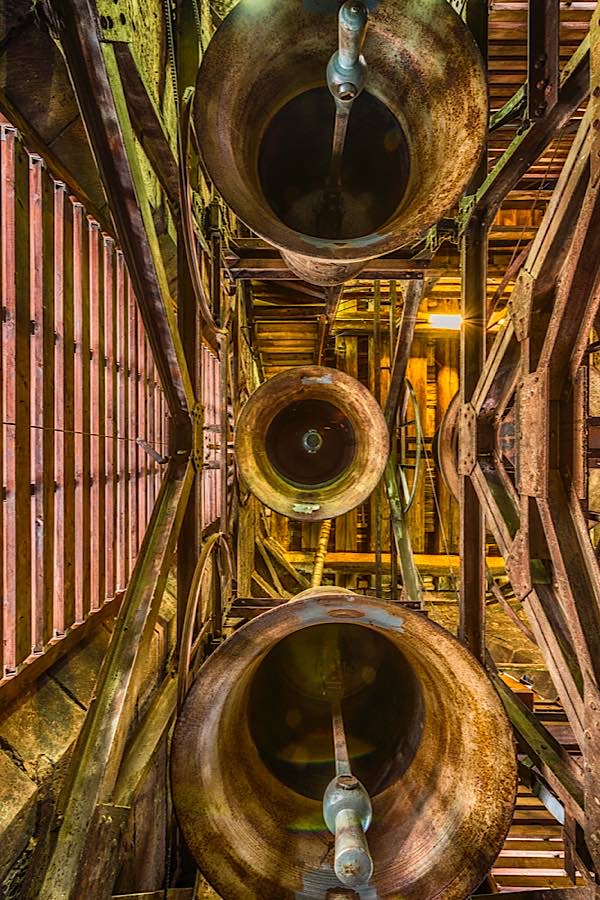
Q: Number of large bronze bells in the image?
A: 3